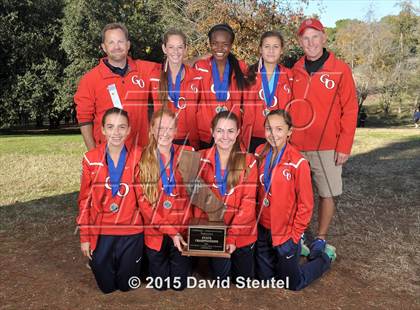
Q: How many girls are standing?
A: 3